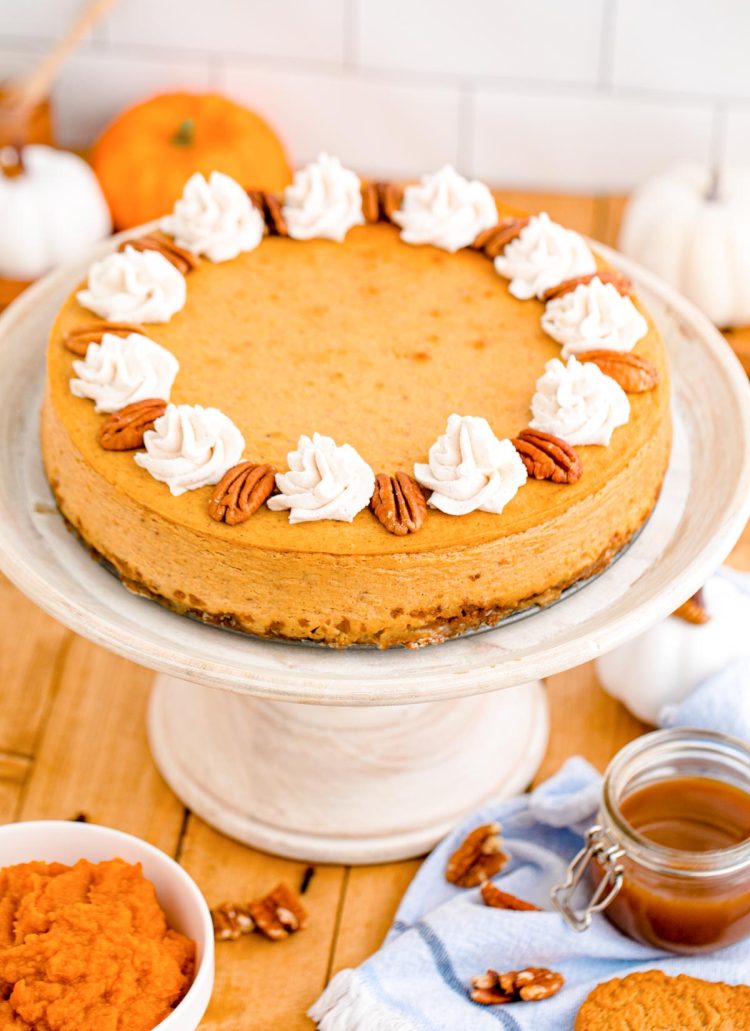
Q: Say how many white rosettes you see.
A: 11